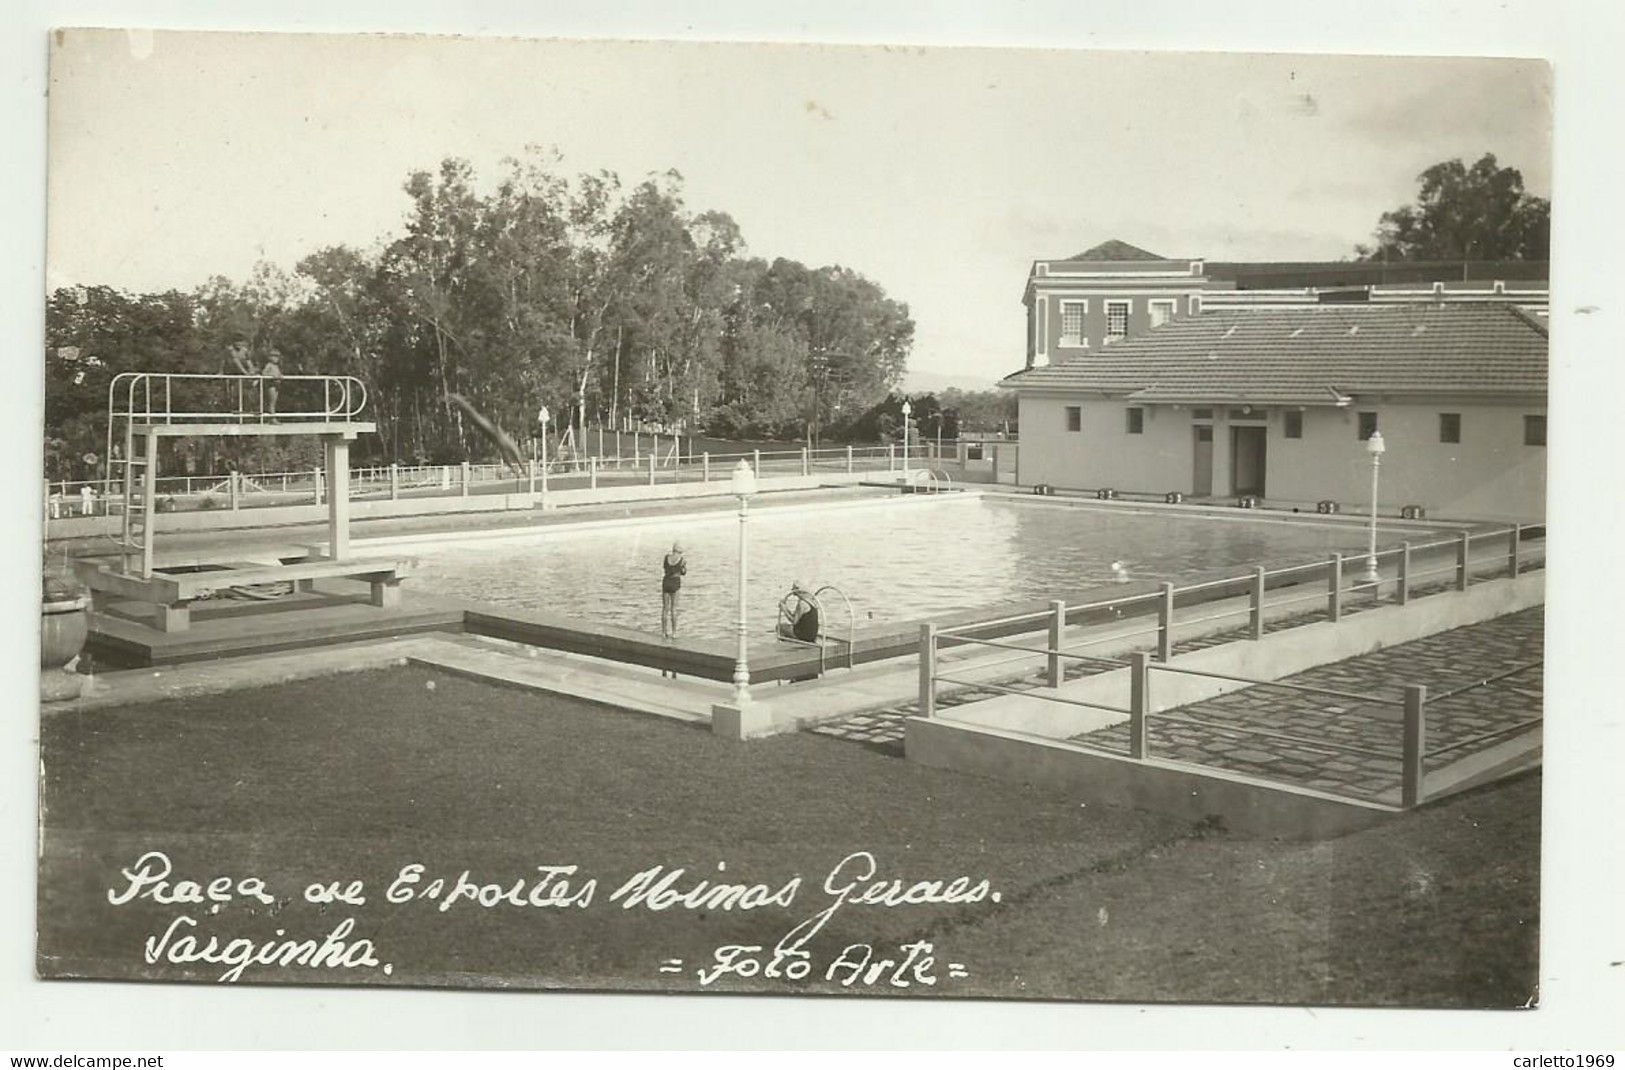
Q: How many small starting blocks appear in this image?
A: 6